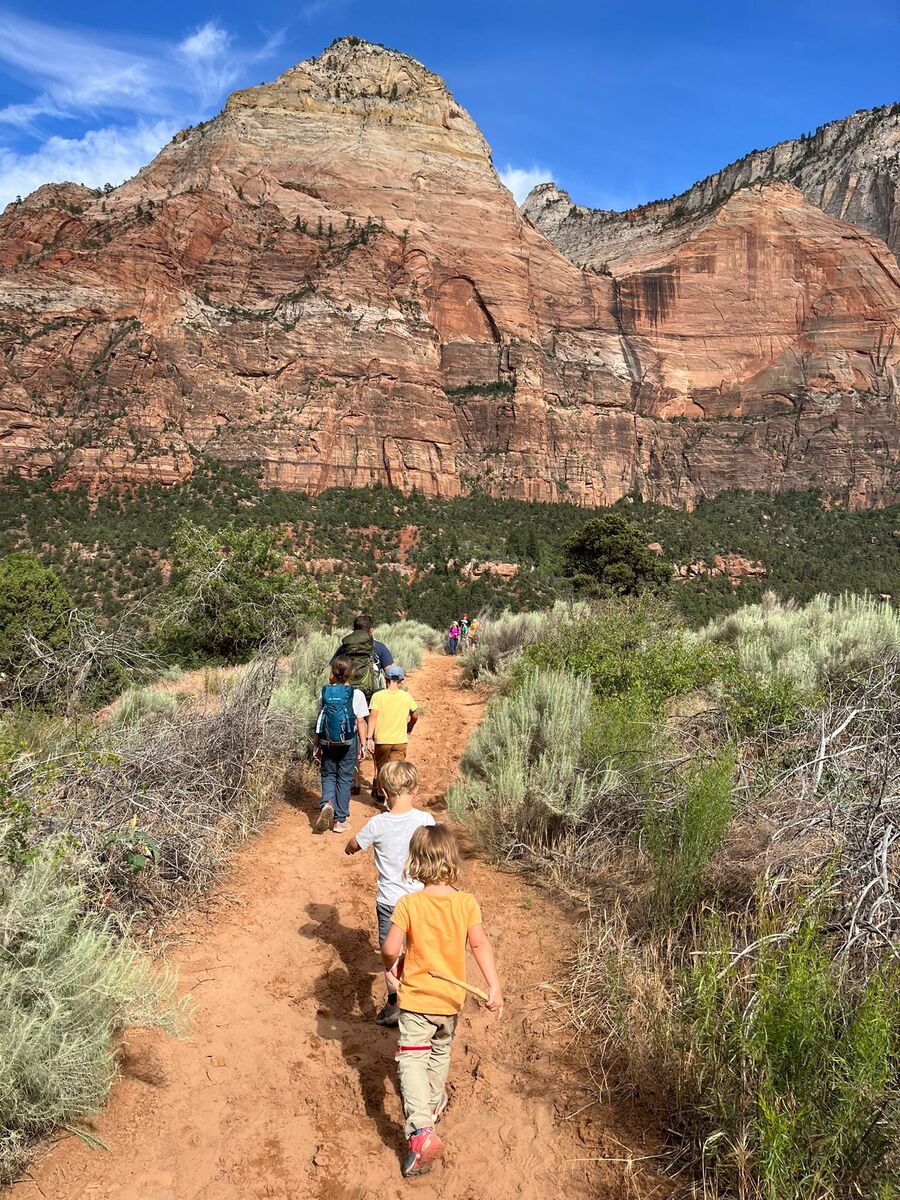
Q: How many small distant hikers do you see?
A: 4